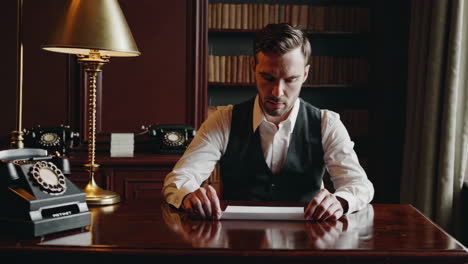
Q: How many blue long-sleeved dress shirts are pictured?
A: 0